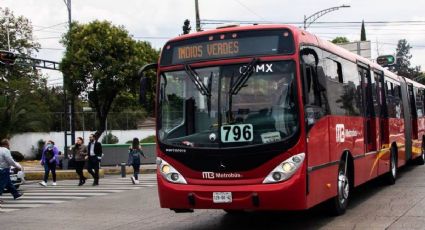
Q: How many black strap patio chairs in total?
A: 0